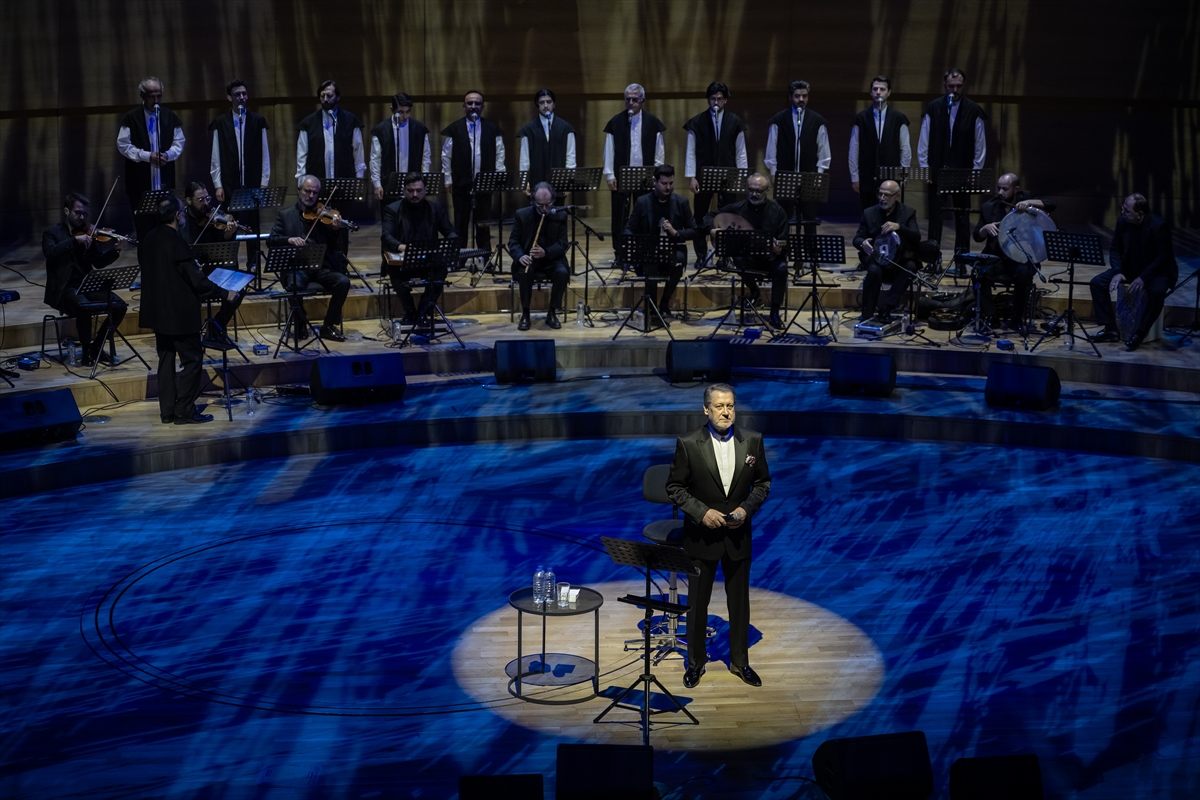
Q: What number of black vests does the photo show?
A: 11